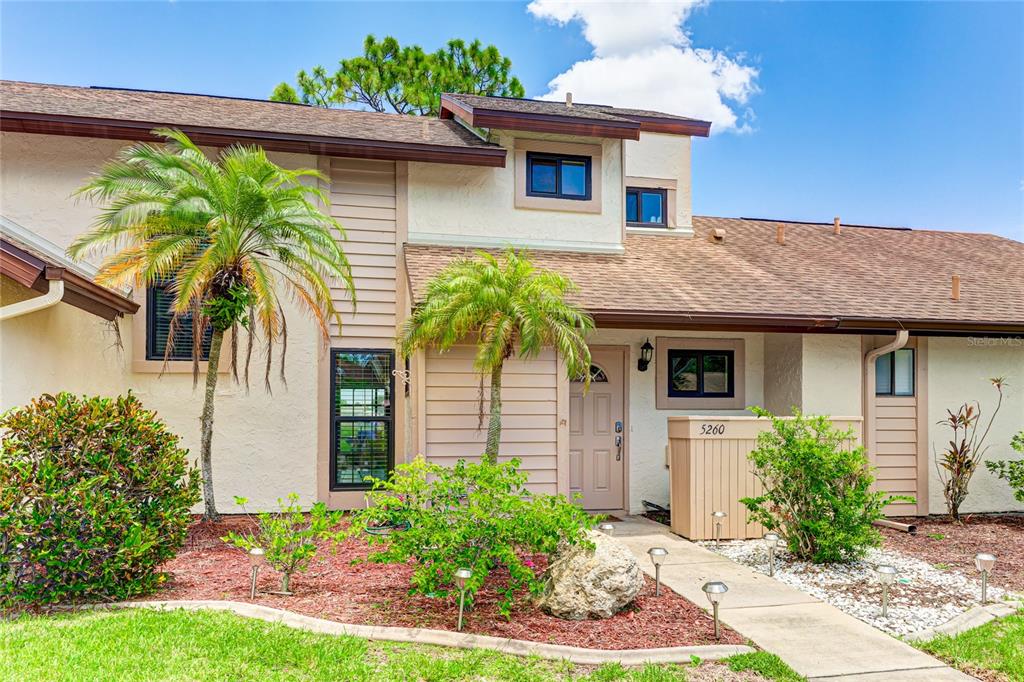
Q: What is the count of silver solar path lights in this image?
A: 9